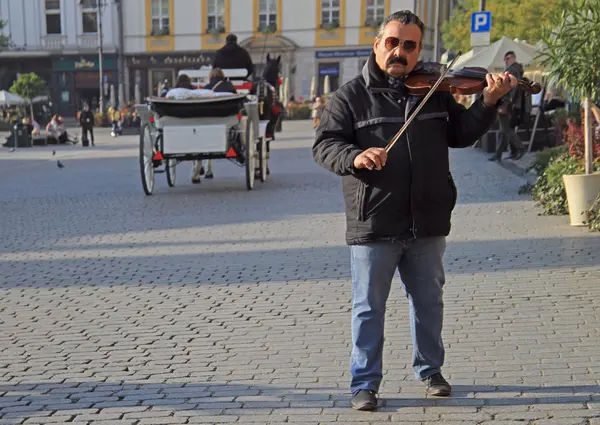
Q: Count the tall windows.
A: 7